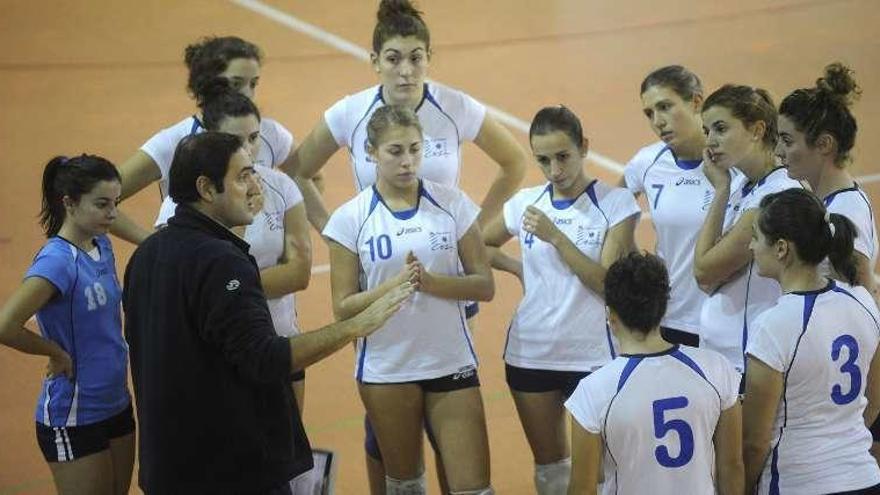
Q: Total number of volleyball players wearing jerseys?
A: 11